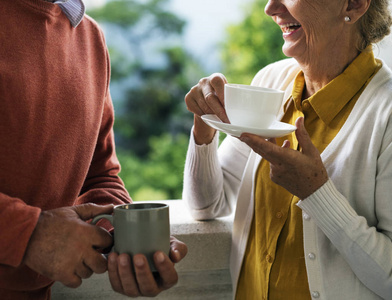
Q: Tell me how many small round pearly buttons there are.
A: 3